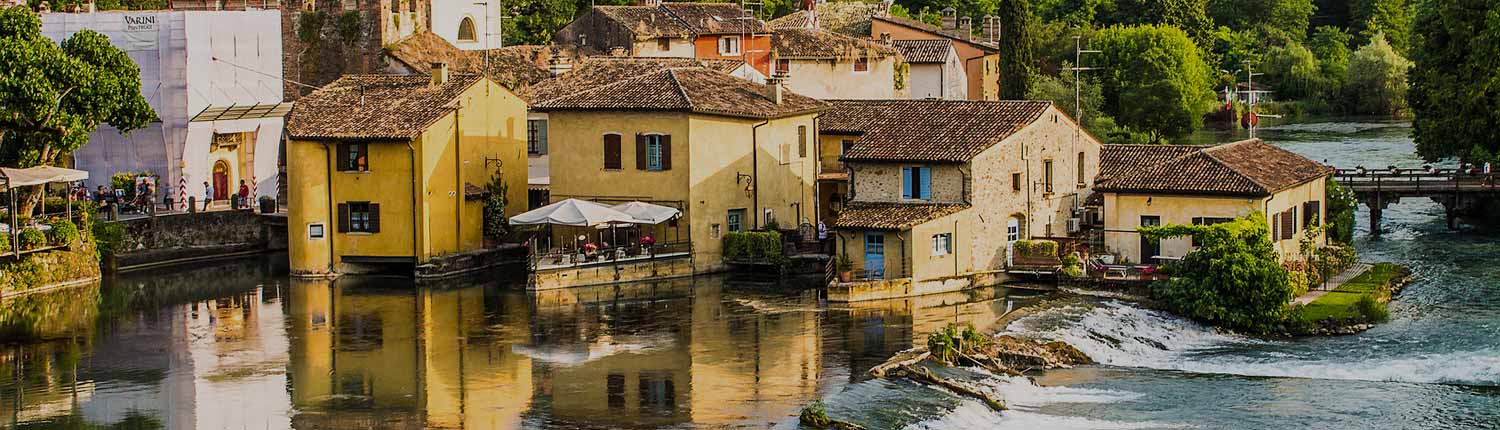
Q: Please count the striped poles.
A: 3